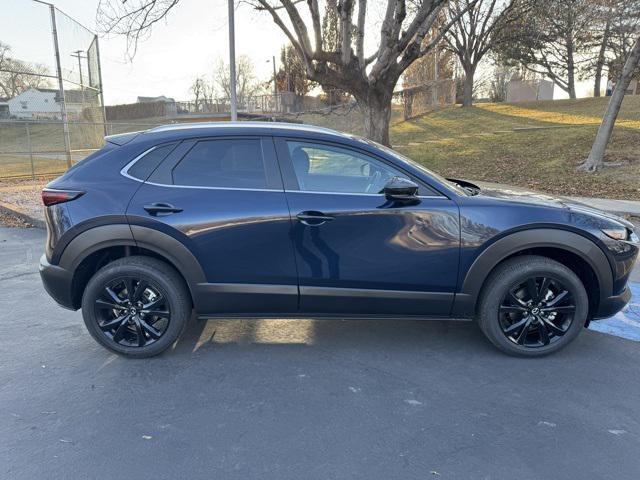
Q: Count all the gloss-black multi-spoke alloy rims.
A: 2